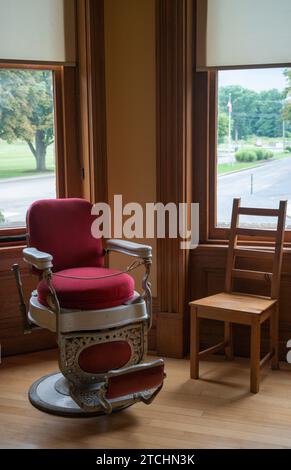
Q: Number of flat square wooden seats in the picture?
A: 1